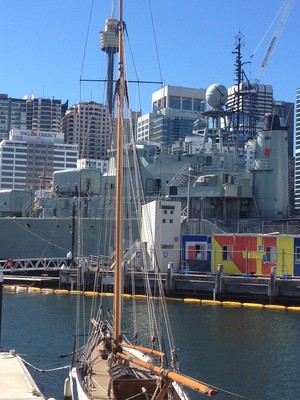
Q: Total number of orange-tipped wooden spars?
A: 2